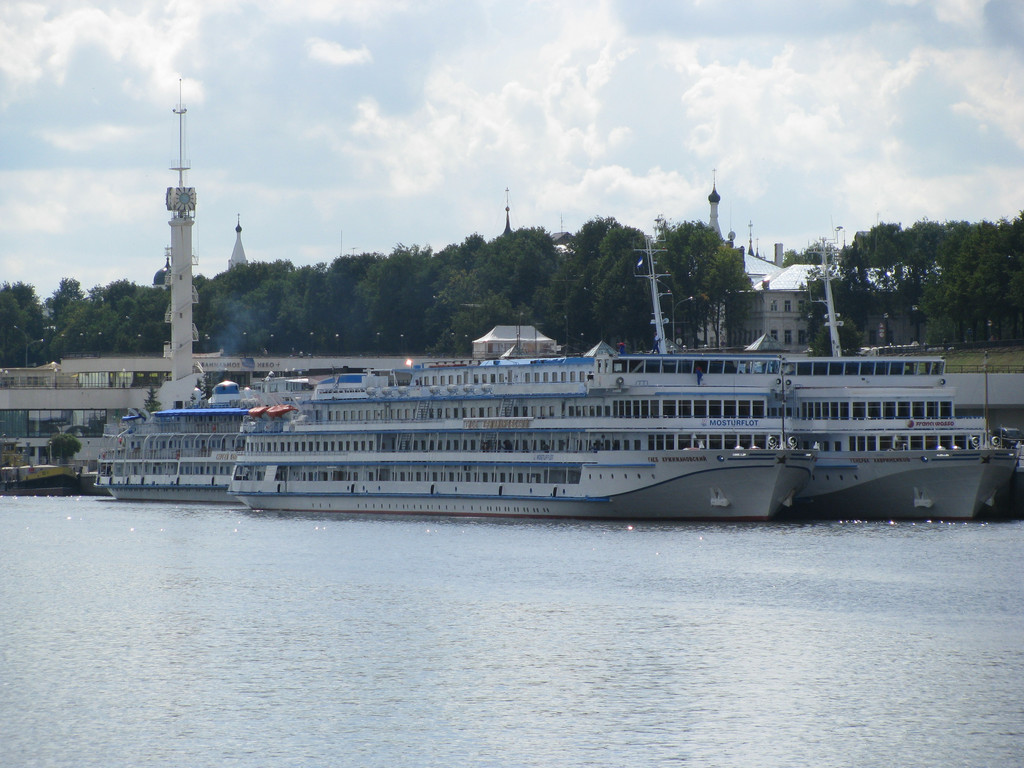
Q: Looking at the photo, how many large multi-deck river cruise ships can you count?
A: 3